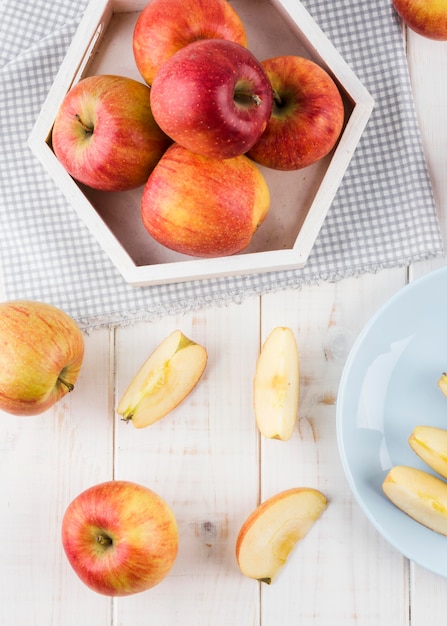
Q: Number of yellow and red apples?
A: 8